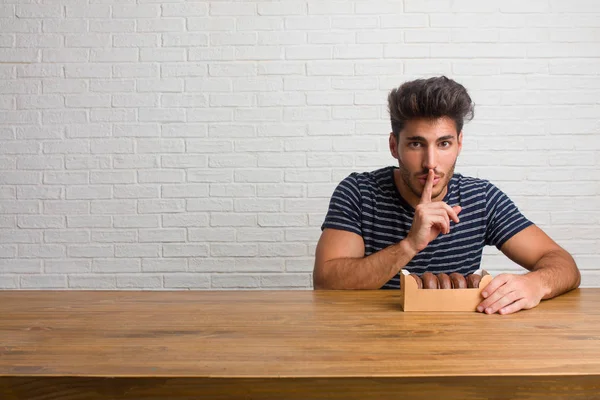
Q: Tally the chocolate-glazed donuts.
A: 5